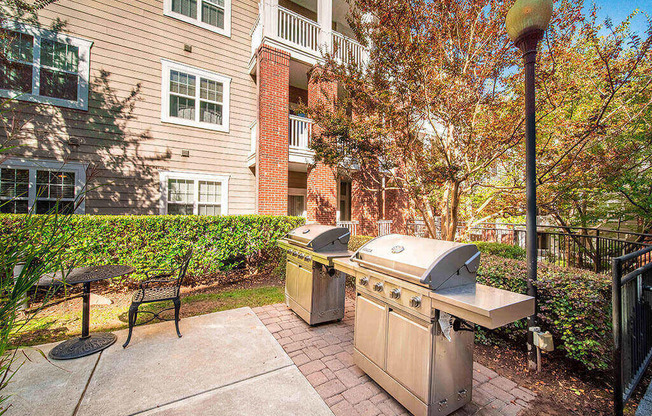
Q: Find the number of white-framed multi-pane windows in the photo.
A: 5